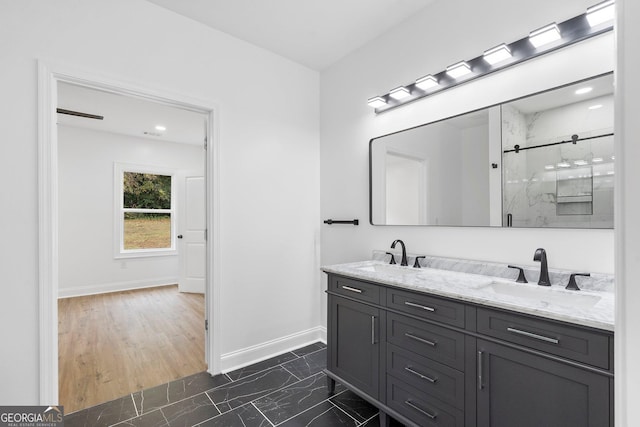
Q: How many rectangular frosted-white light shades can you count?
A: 7